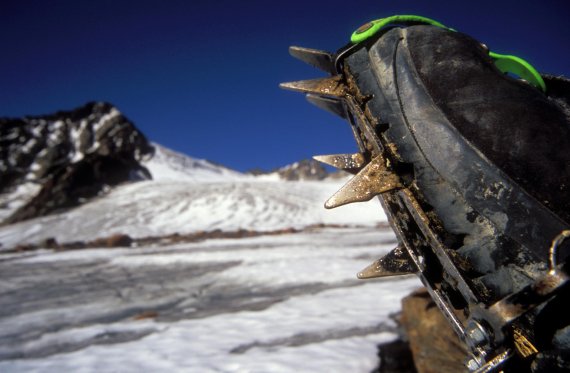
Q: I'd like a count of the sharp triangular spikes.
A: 6